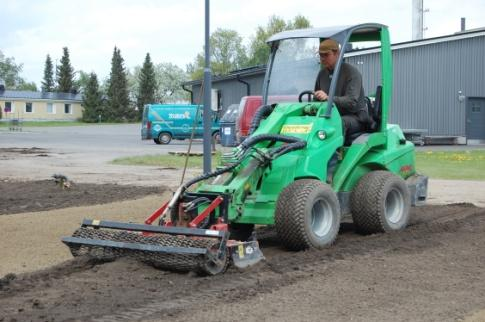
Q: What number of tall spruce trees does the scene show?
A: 5